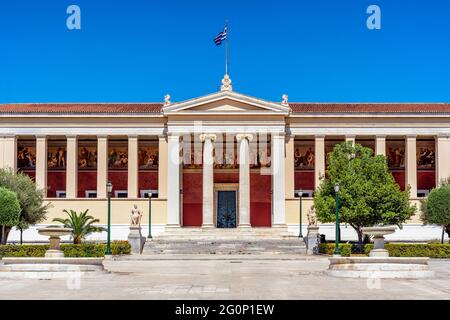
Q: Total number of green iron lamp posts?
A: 4